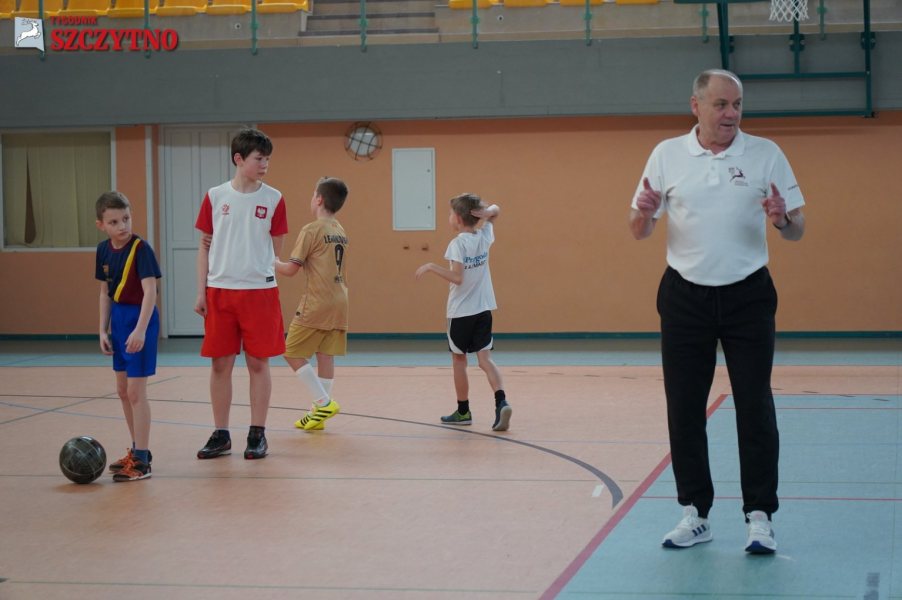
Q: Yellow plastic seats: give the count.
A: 11